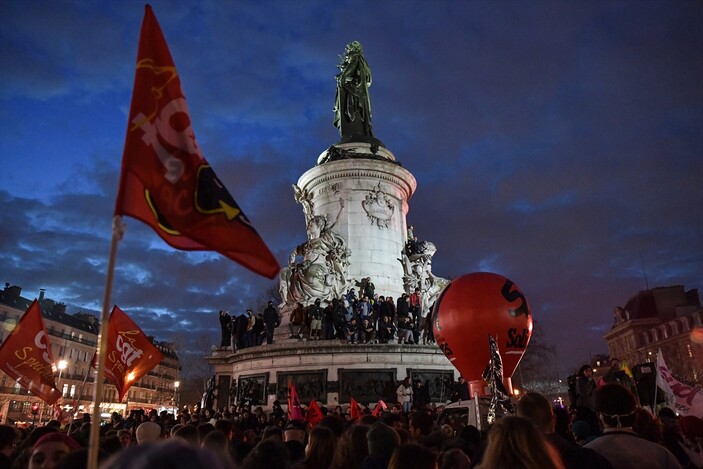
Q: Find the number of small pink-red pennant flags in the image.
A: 4